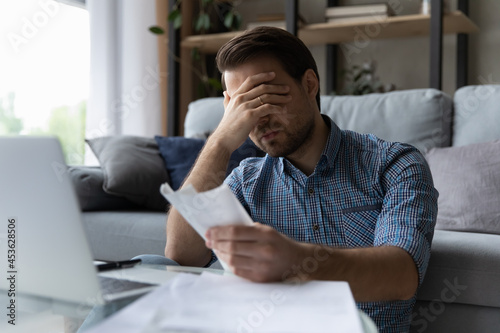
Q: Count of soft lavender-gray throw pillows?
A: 1